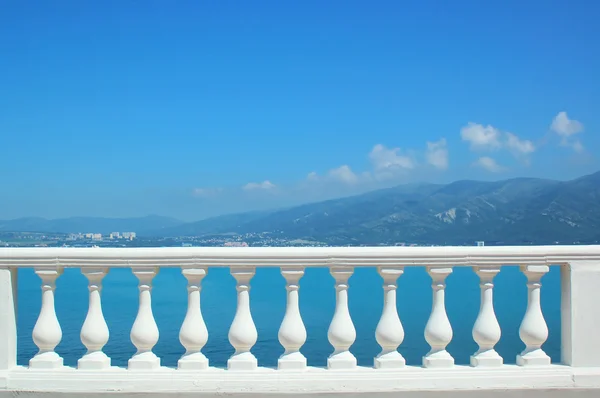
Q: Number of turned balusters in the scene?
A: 11